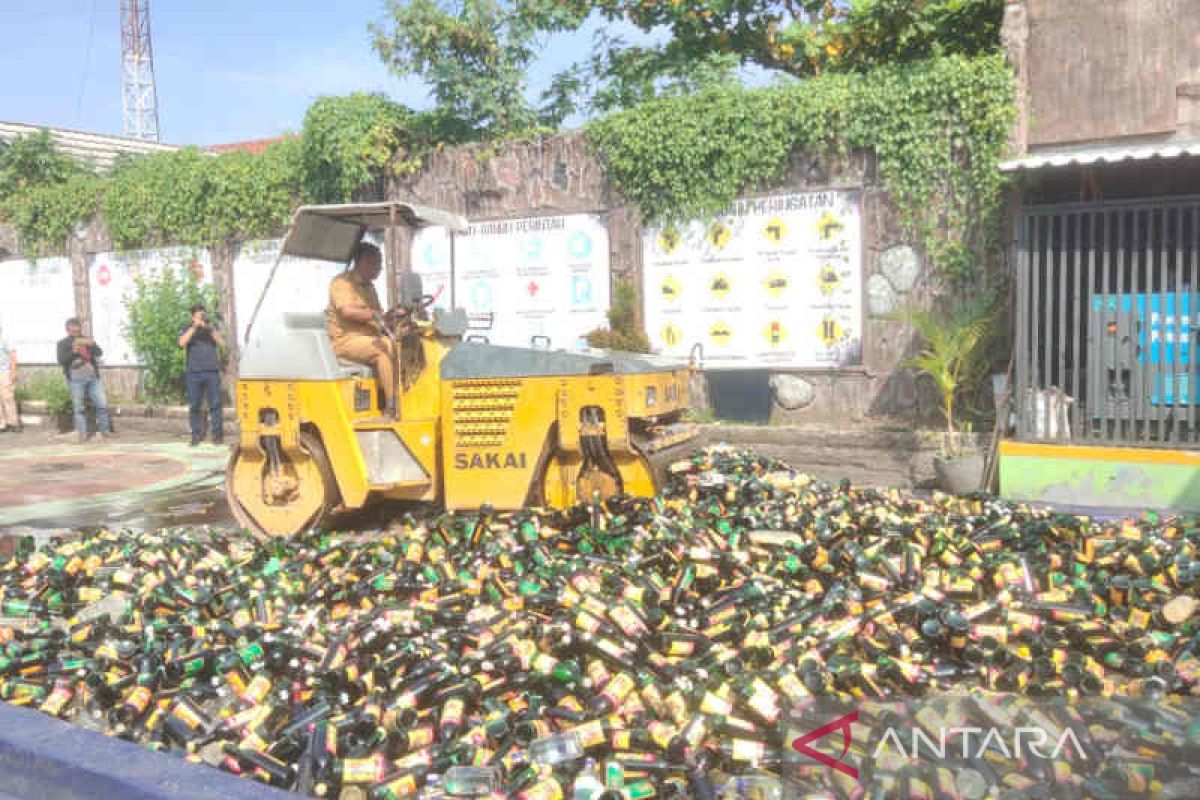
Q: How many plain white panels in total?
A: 2